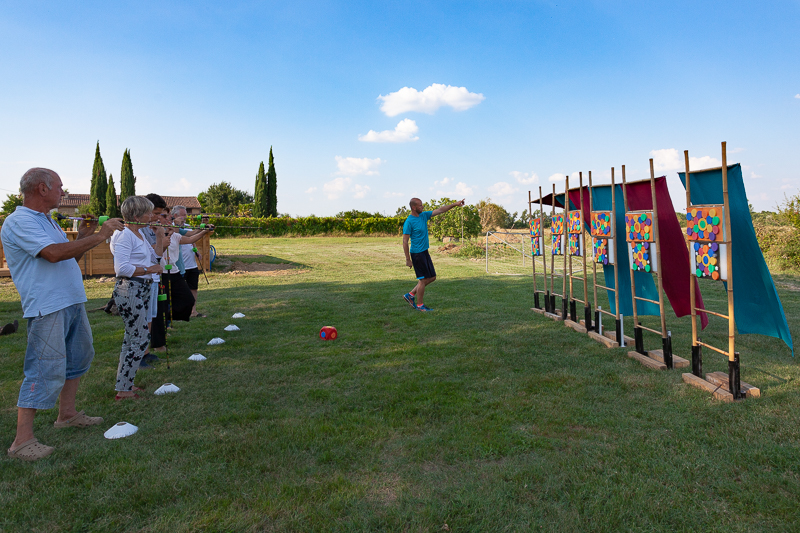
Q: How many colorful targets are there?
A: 12